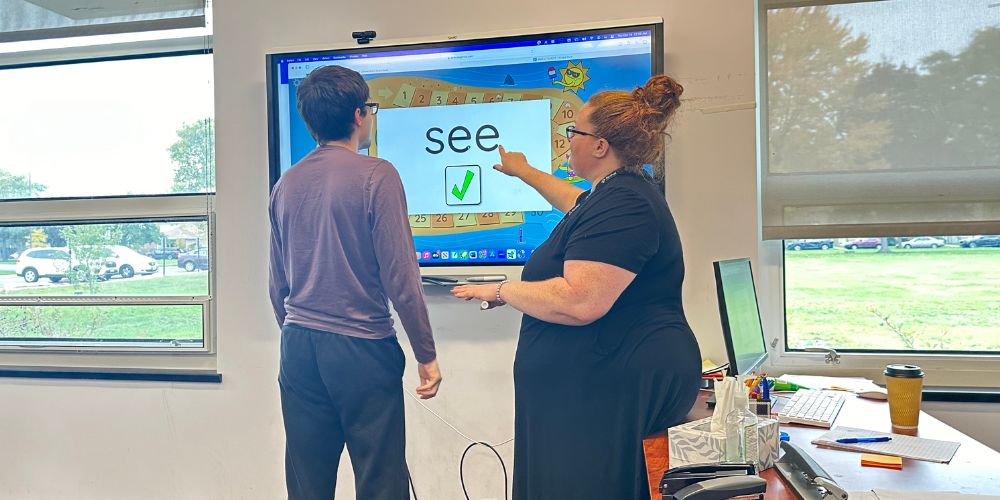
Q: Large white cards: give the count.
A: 1